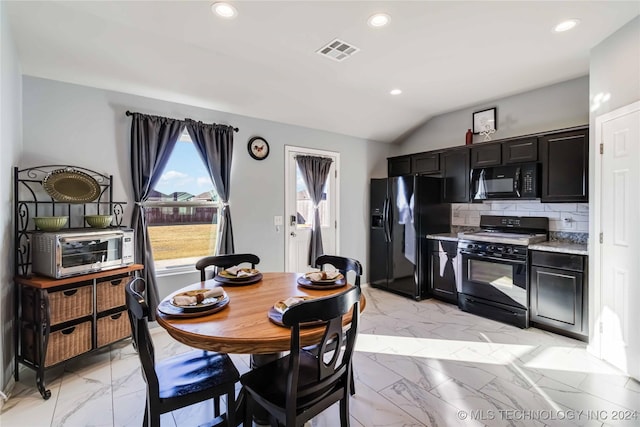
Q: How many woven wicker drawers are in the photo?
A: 4